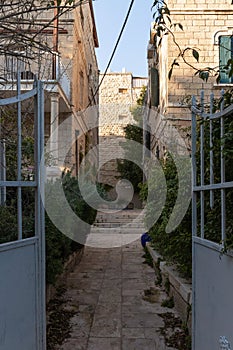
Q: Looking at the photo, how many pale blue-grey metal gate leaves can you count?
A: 2